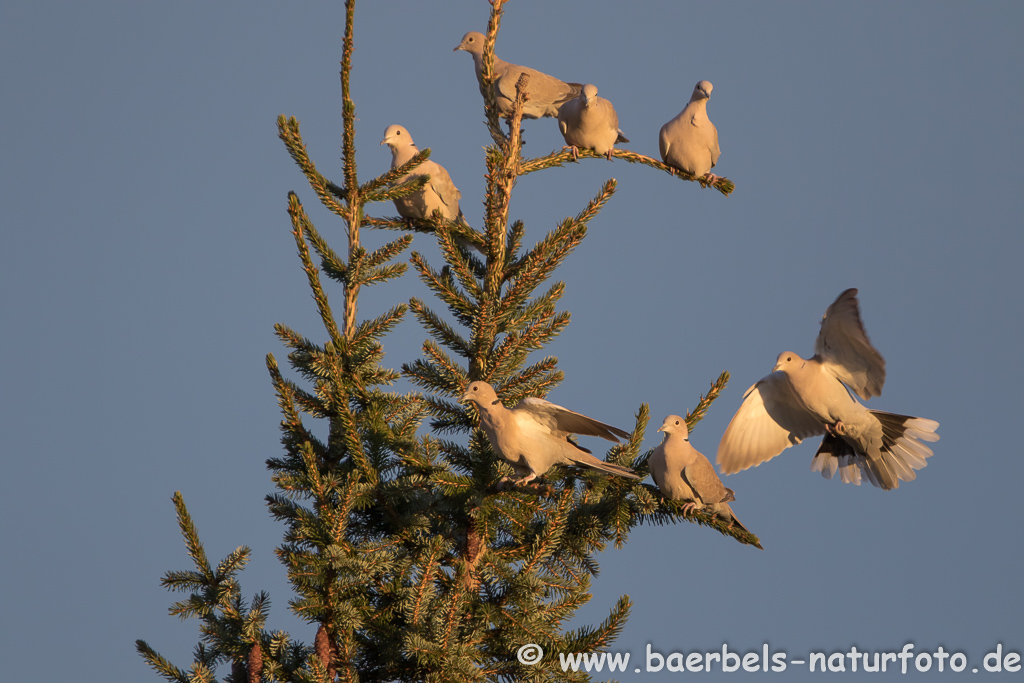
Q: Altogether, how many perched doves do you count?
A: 6